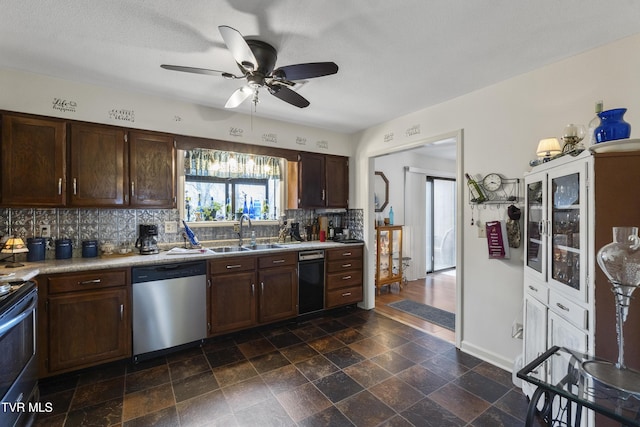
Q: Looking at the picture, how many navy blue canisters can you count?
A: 3